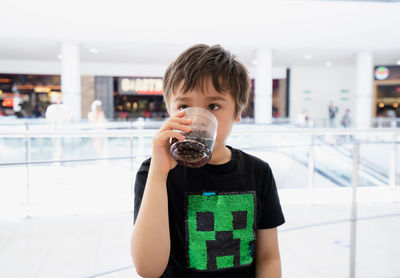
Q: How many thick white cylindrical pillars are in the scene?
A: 3